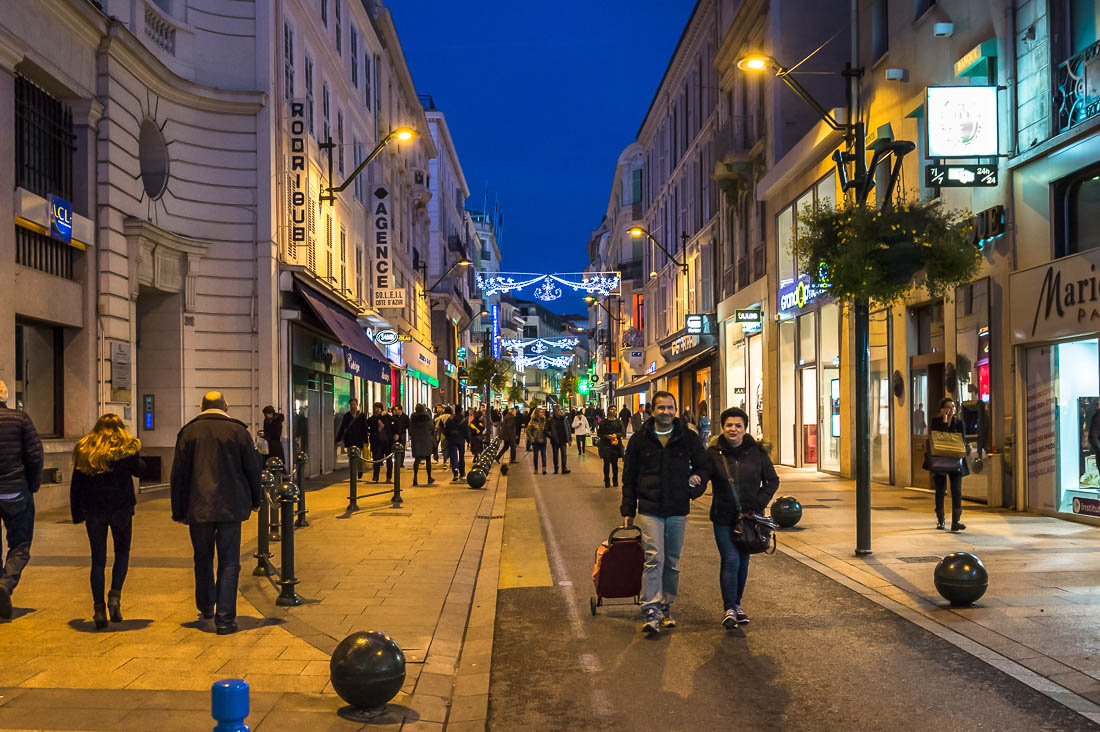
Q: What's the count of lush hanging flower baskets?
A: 1